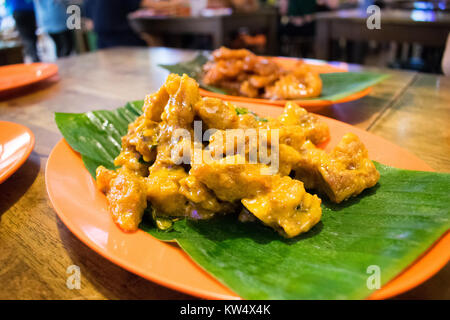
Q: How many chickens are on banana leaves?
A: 2